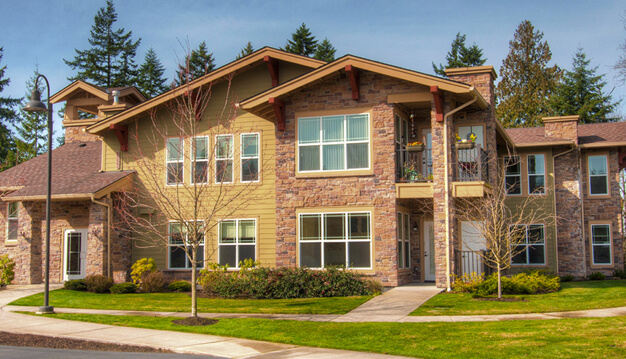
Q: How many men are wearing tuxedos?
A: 0